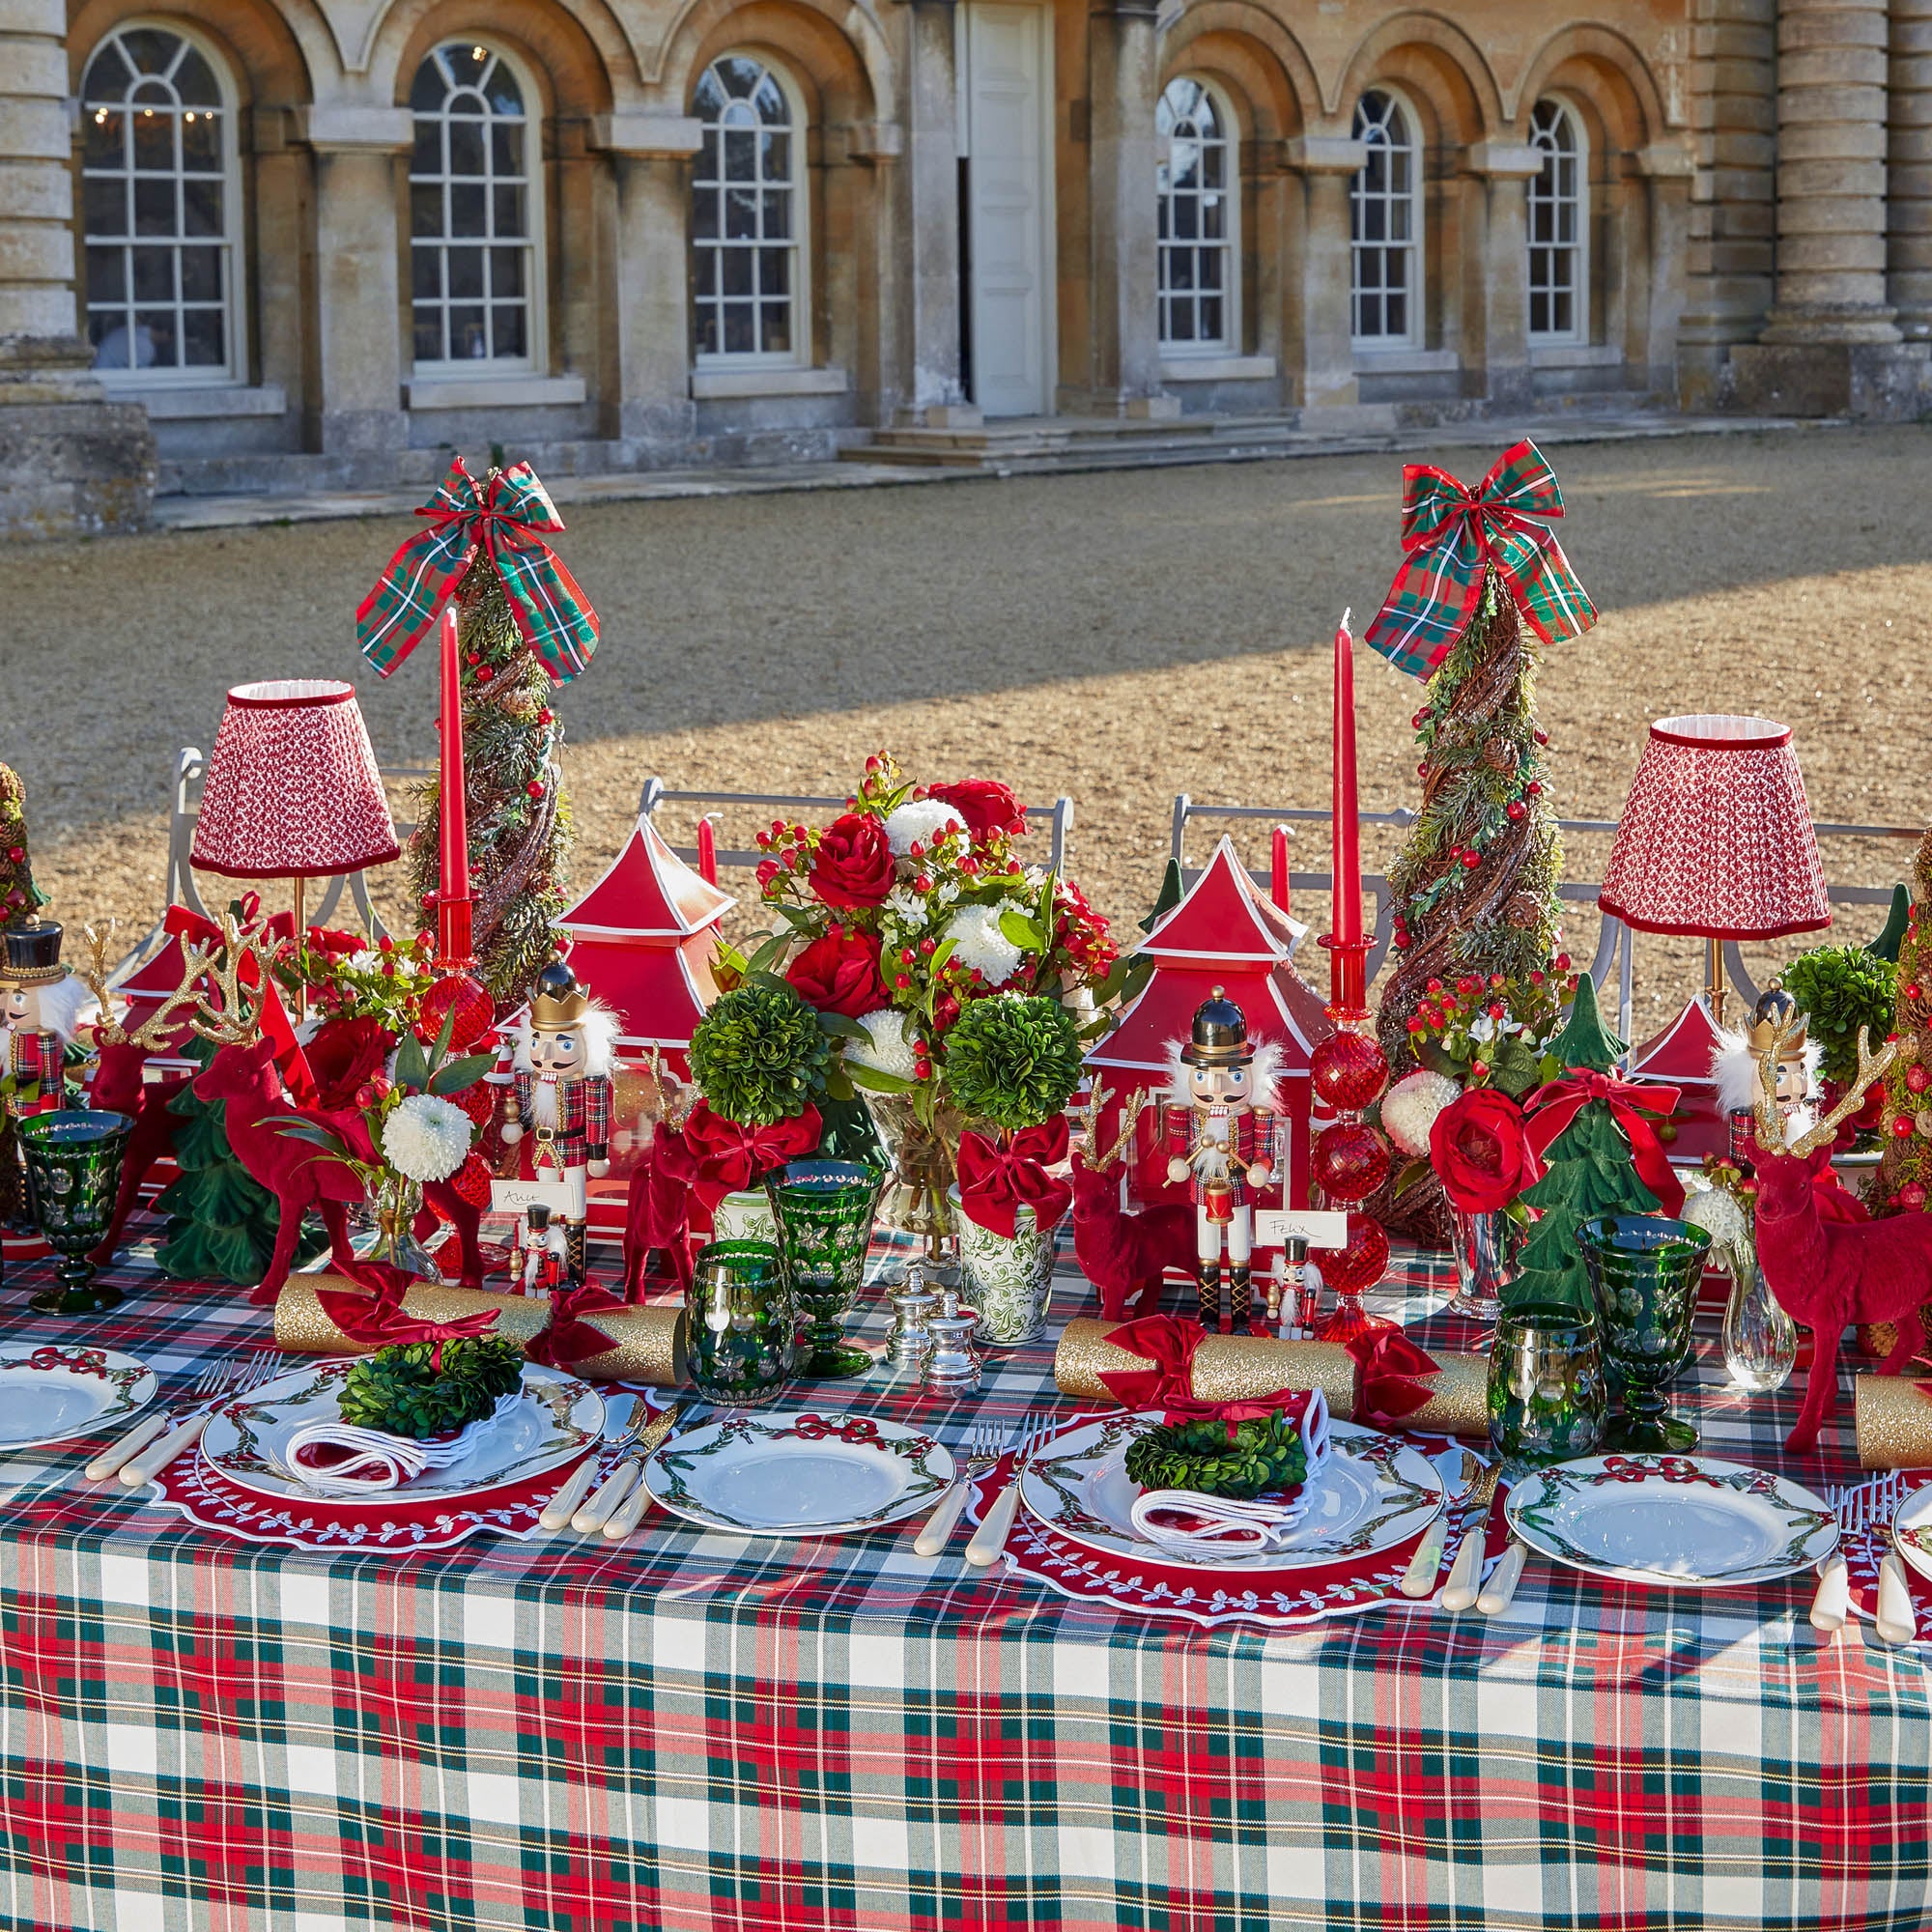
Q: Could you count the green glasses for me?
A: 5